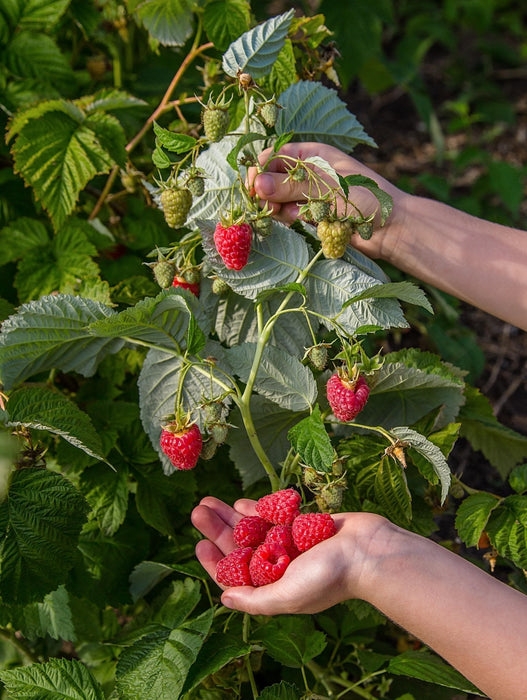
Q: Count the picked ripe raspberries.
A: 6